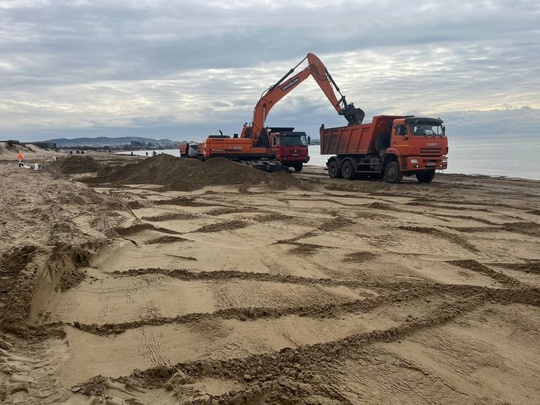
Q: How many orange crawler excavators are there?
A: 1